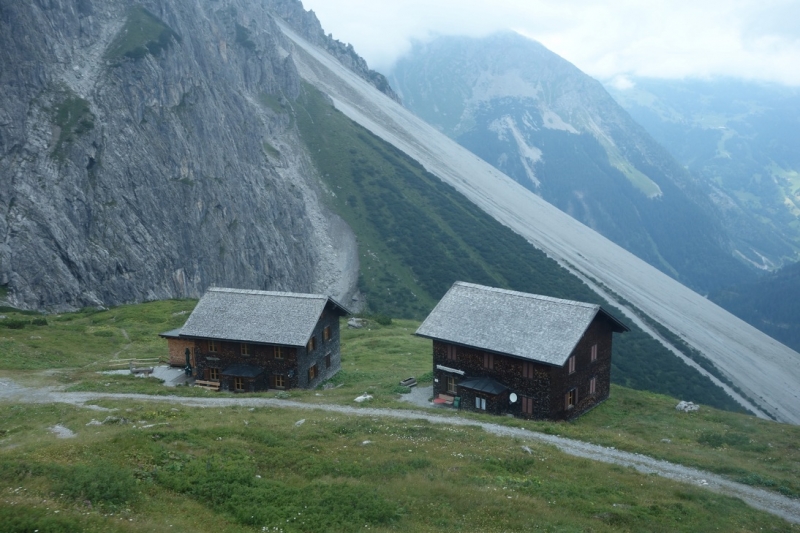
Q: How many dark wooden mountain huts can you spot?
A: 2